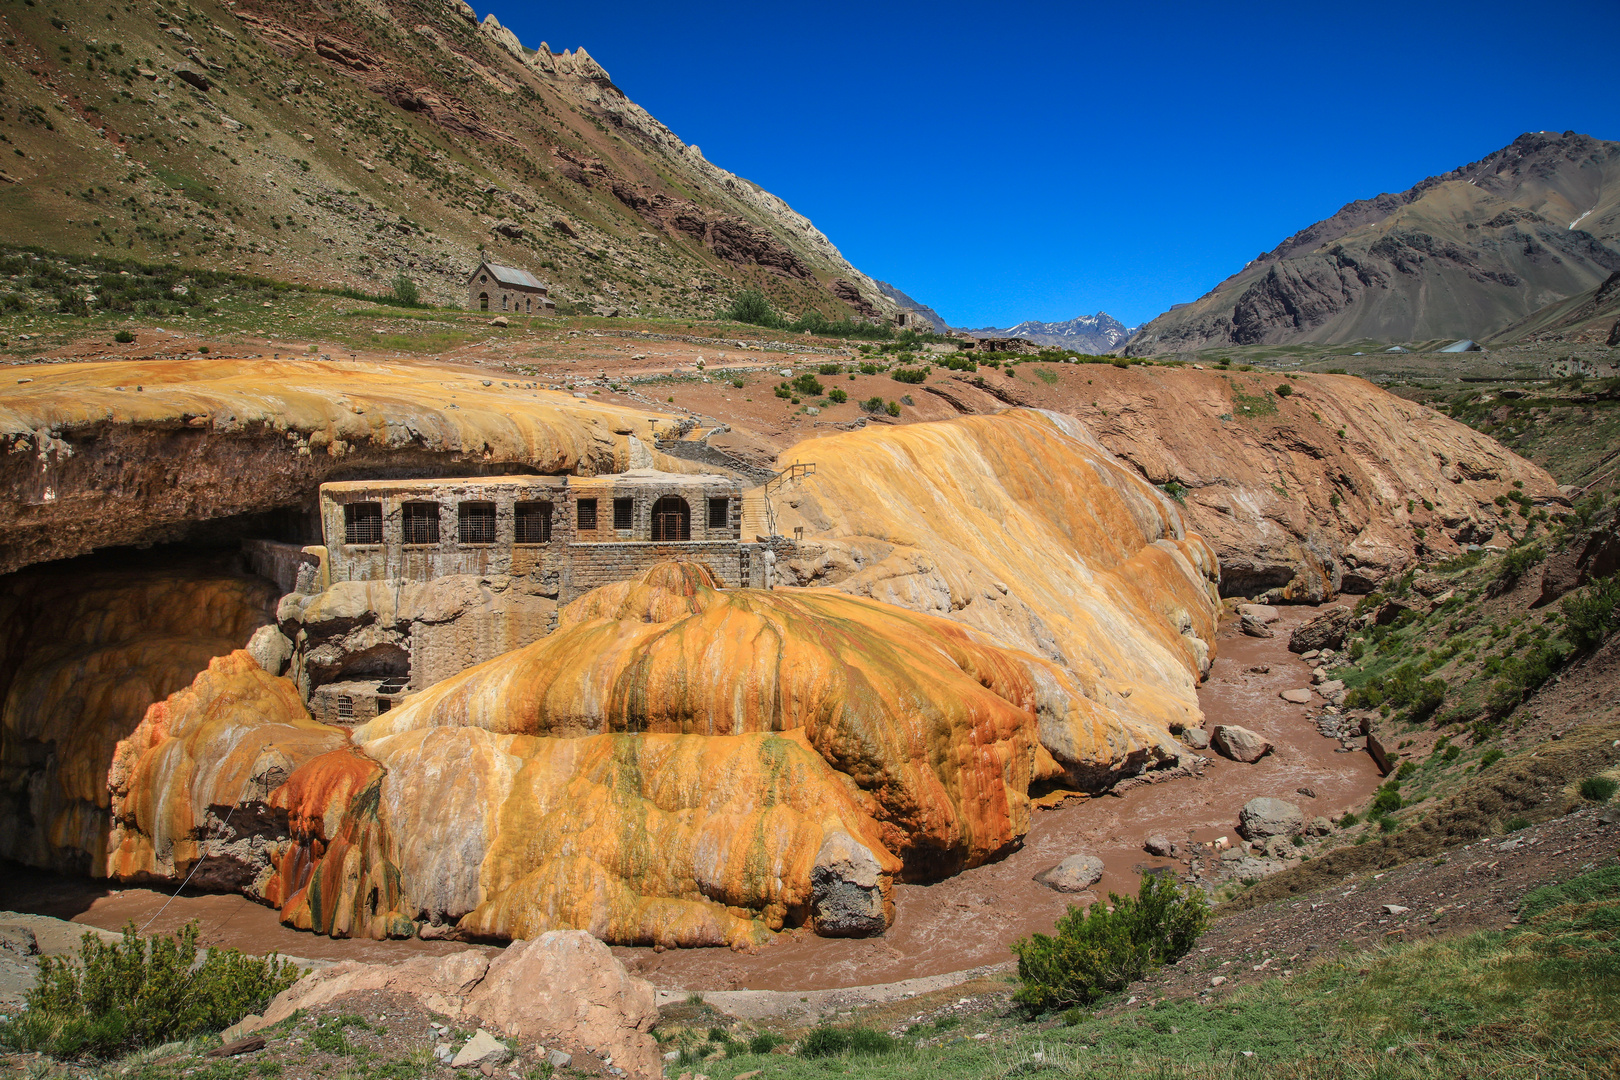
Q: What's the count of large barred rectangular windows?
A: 4